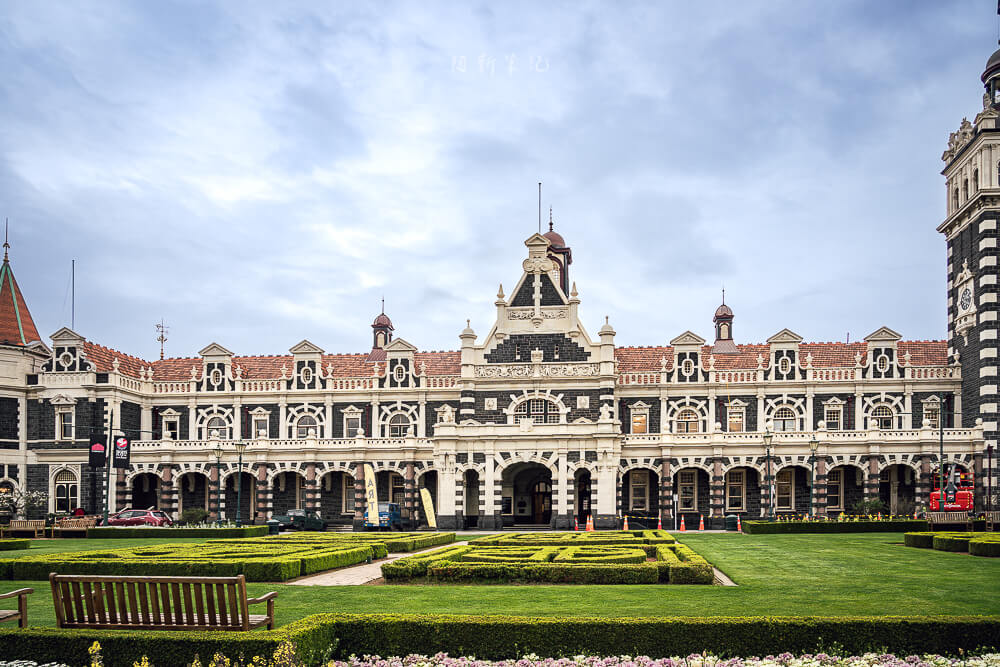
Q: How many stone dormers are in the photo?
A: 7